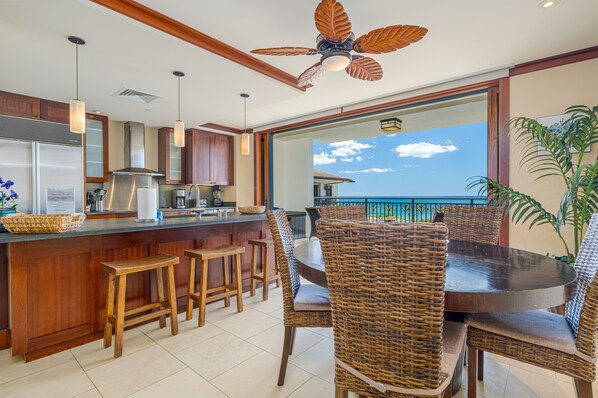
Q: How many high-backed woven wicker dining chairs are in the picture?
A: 5